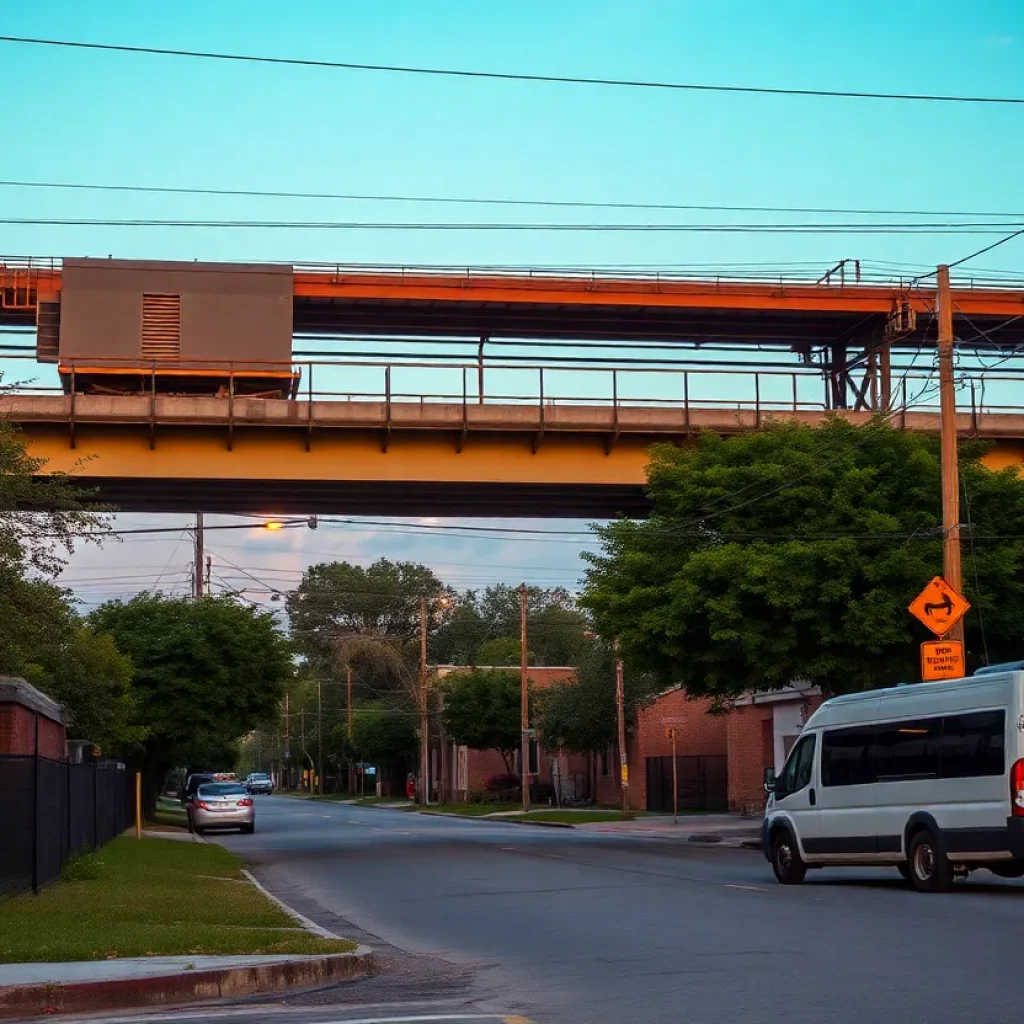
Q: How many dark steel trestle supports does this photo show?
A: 1